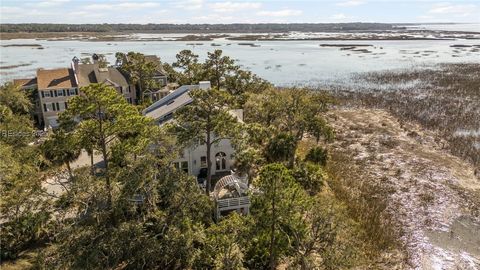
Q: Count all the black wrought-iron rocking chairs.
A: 0